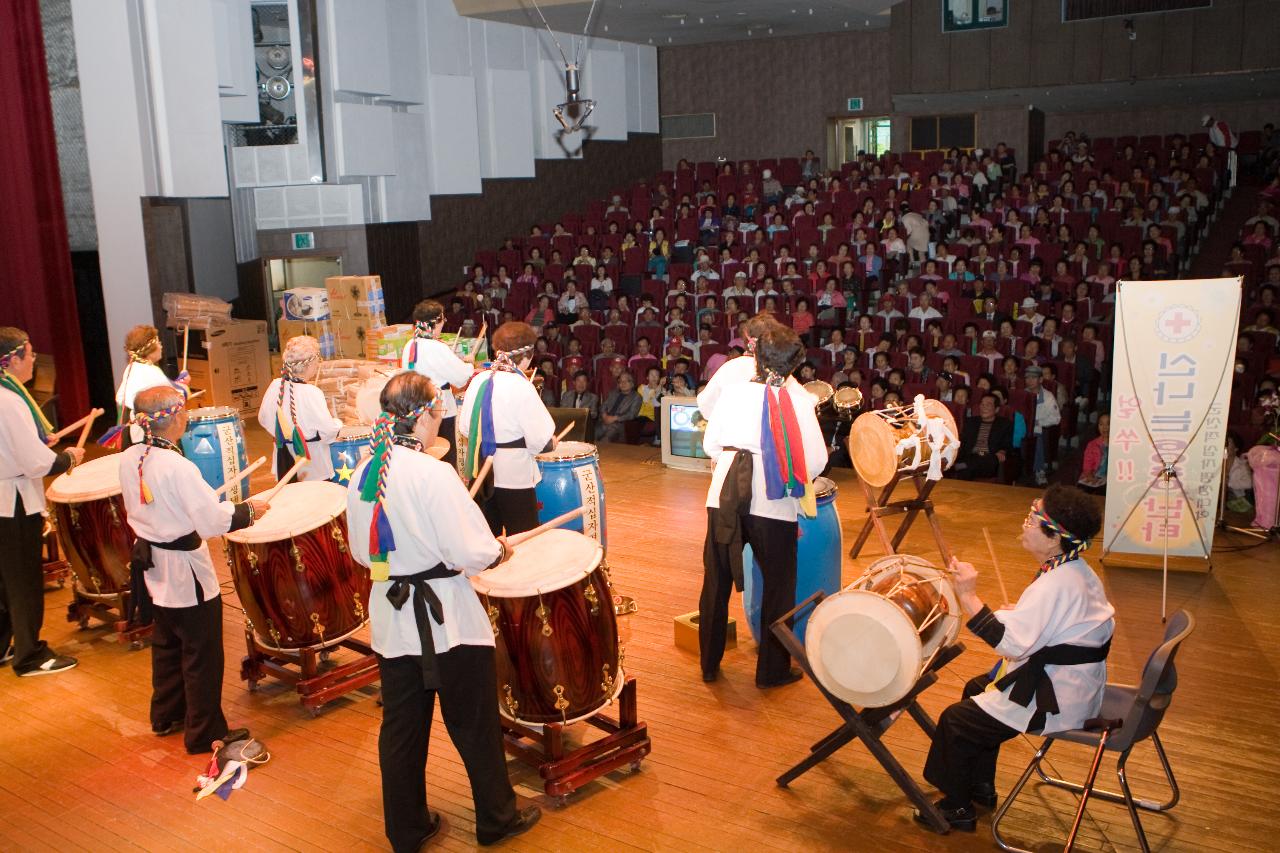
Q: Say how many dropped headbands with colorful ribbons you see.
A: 1